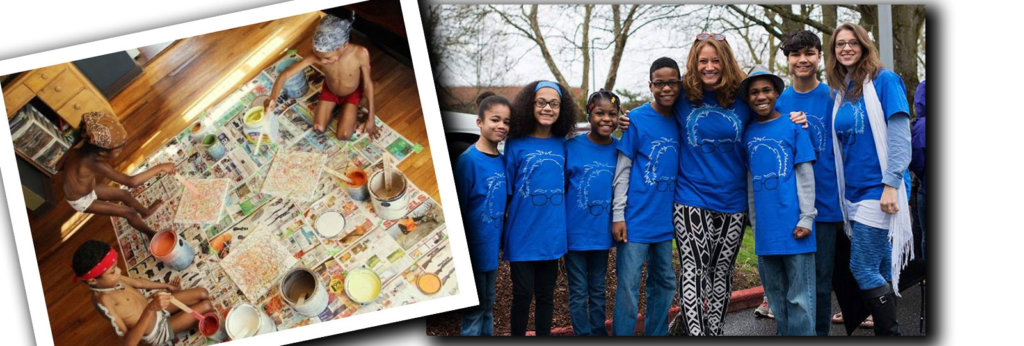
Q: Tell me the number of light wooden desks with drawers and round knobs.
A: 1